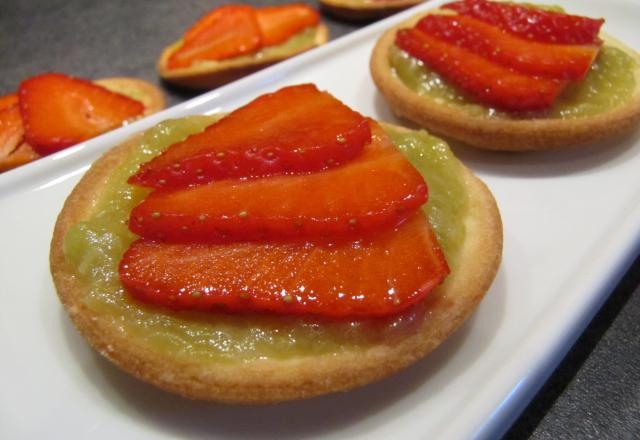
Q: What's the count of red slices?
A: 10